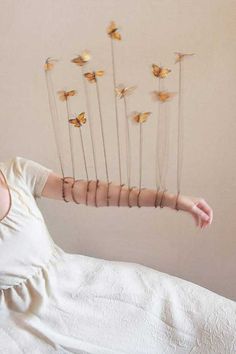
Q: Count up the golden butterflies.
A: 11